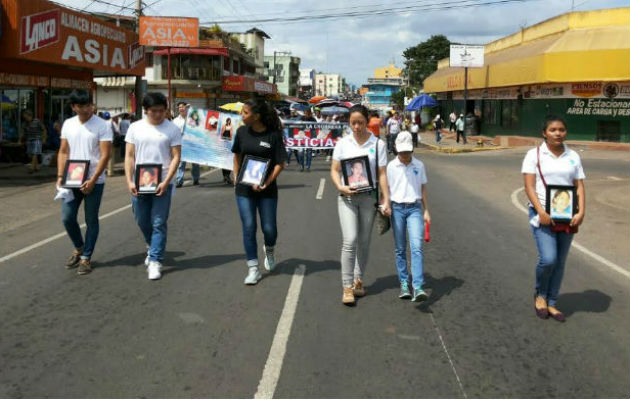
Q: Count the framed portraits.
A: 5